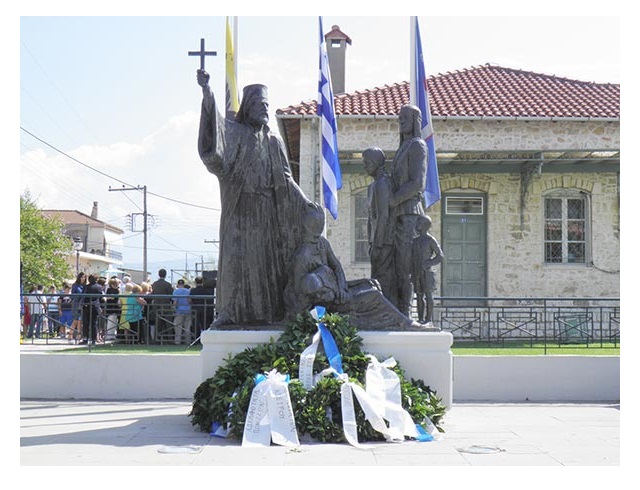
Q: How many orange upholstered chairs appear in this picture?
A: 0